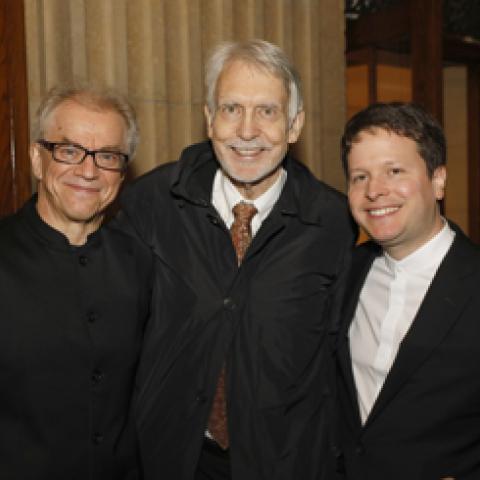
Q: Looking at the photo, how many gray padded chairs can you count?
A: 0